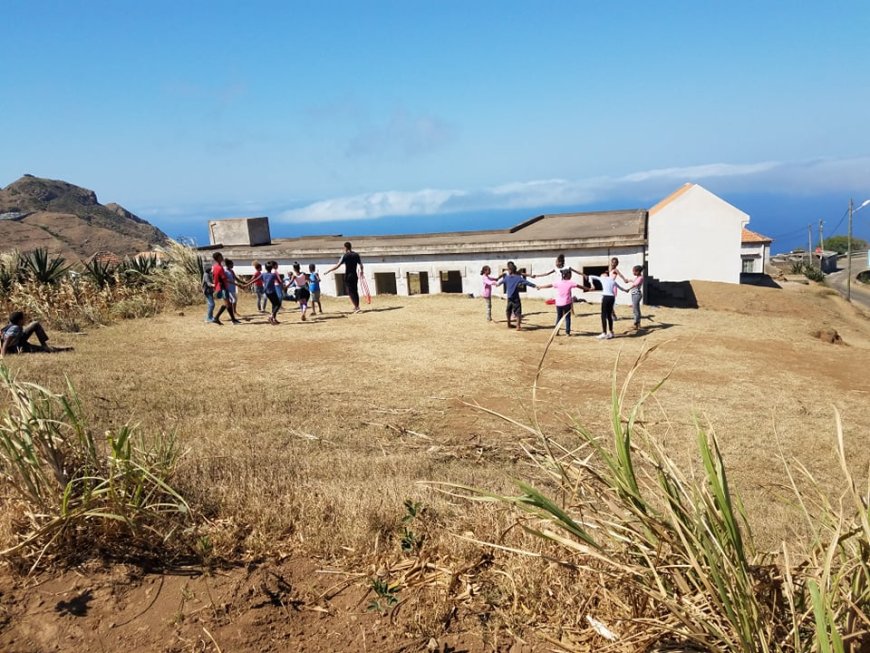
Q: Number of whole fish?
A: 0